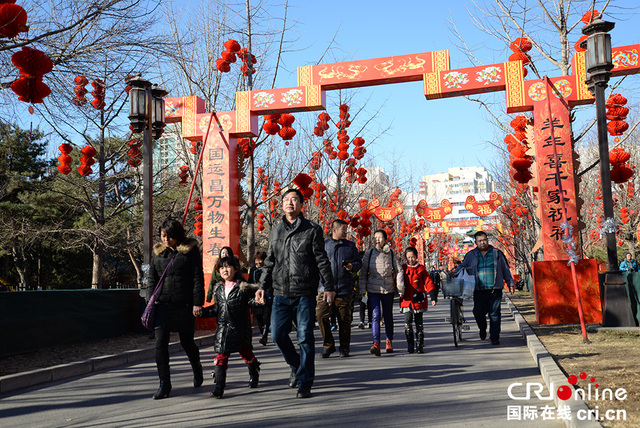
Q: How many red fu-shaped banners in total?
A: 3